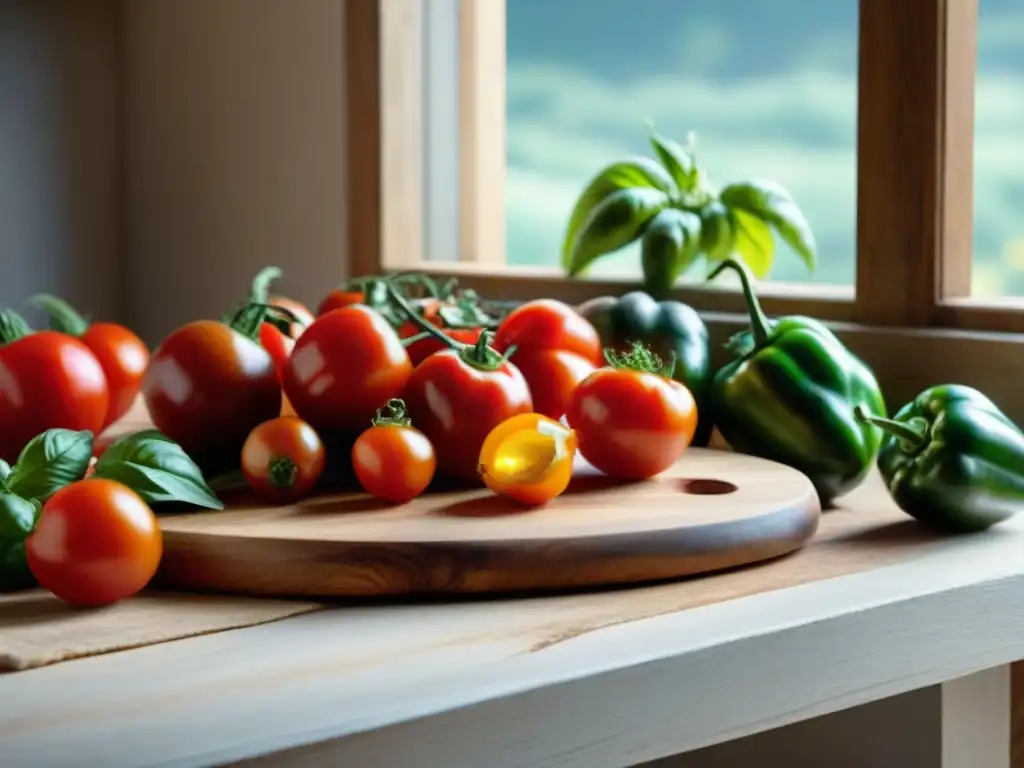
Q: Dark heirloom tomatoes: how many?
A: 1